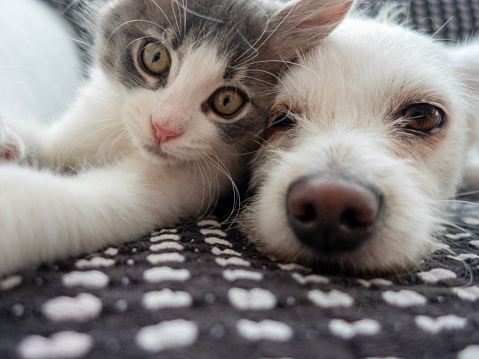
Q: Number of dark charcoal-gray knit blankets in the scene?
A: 1